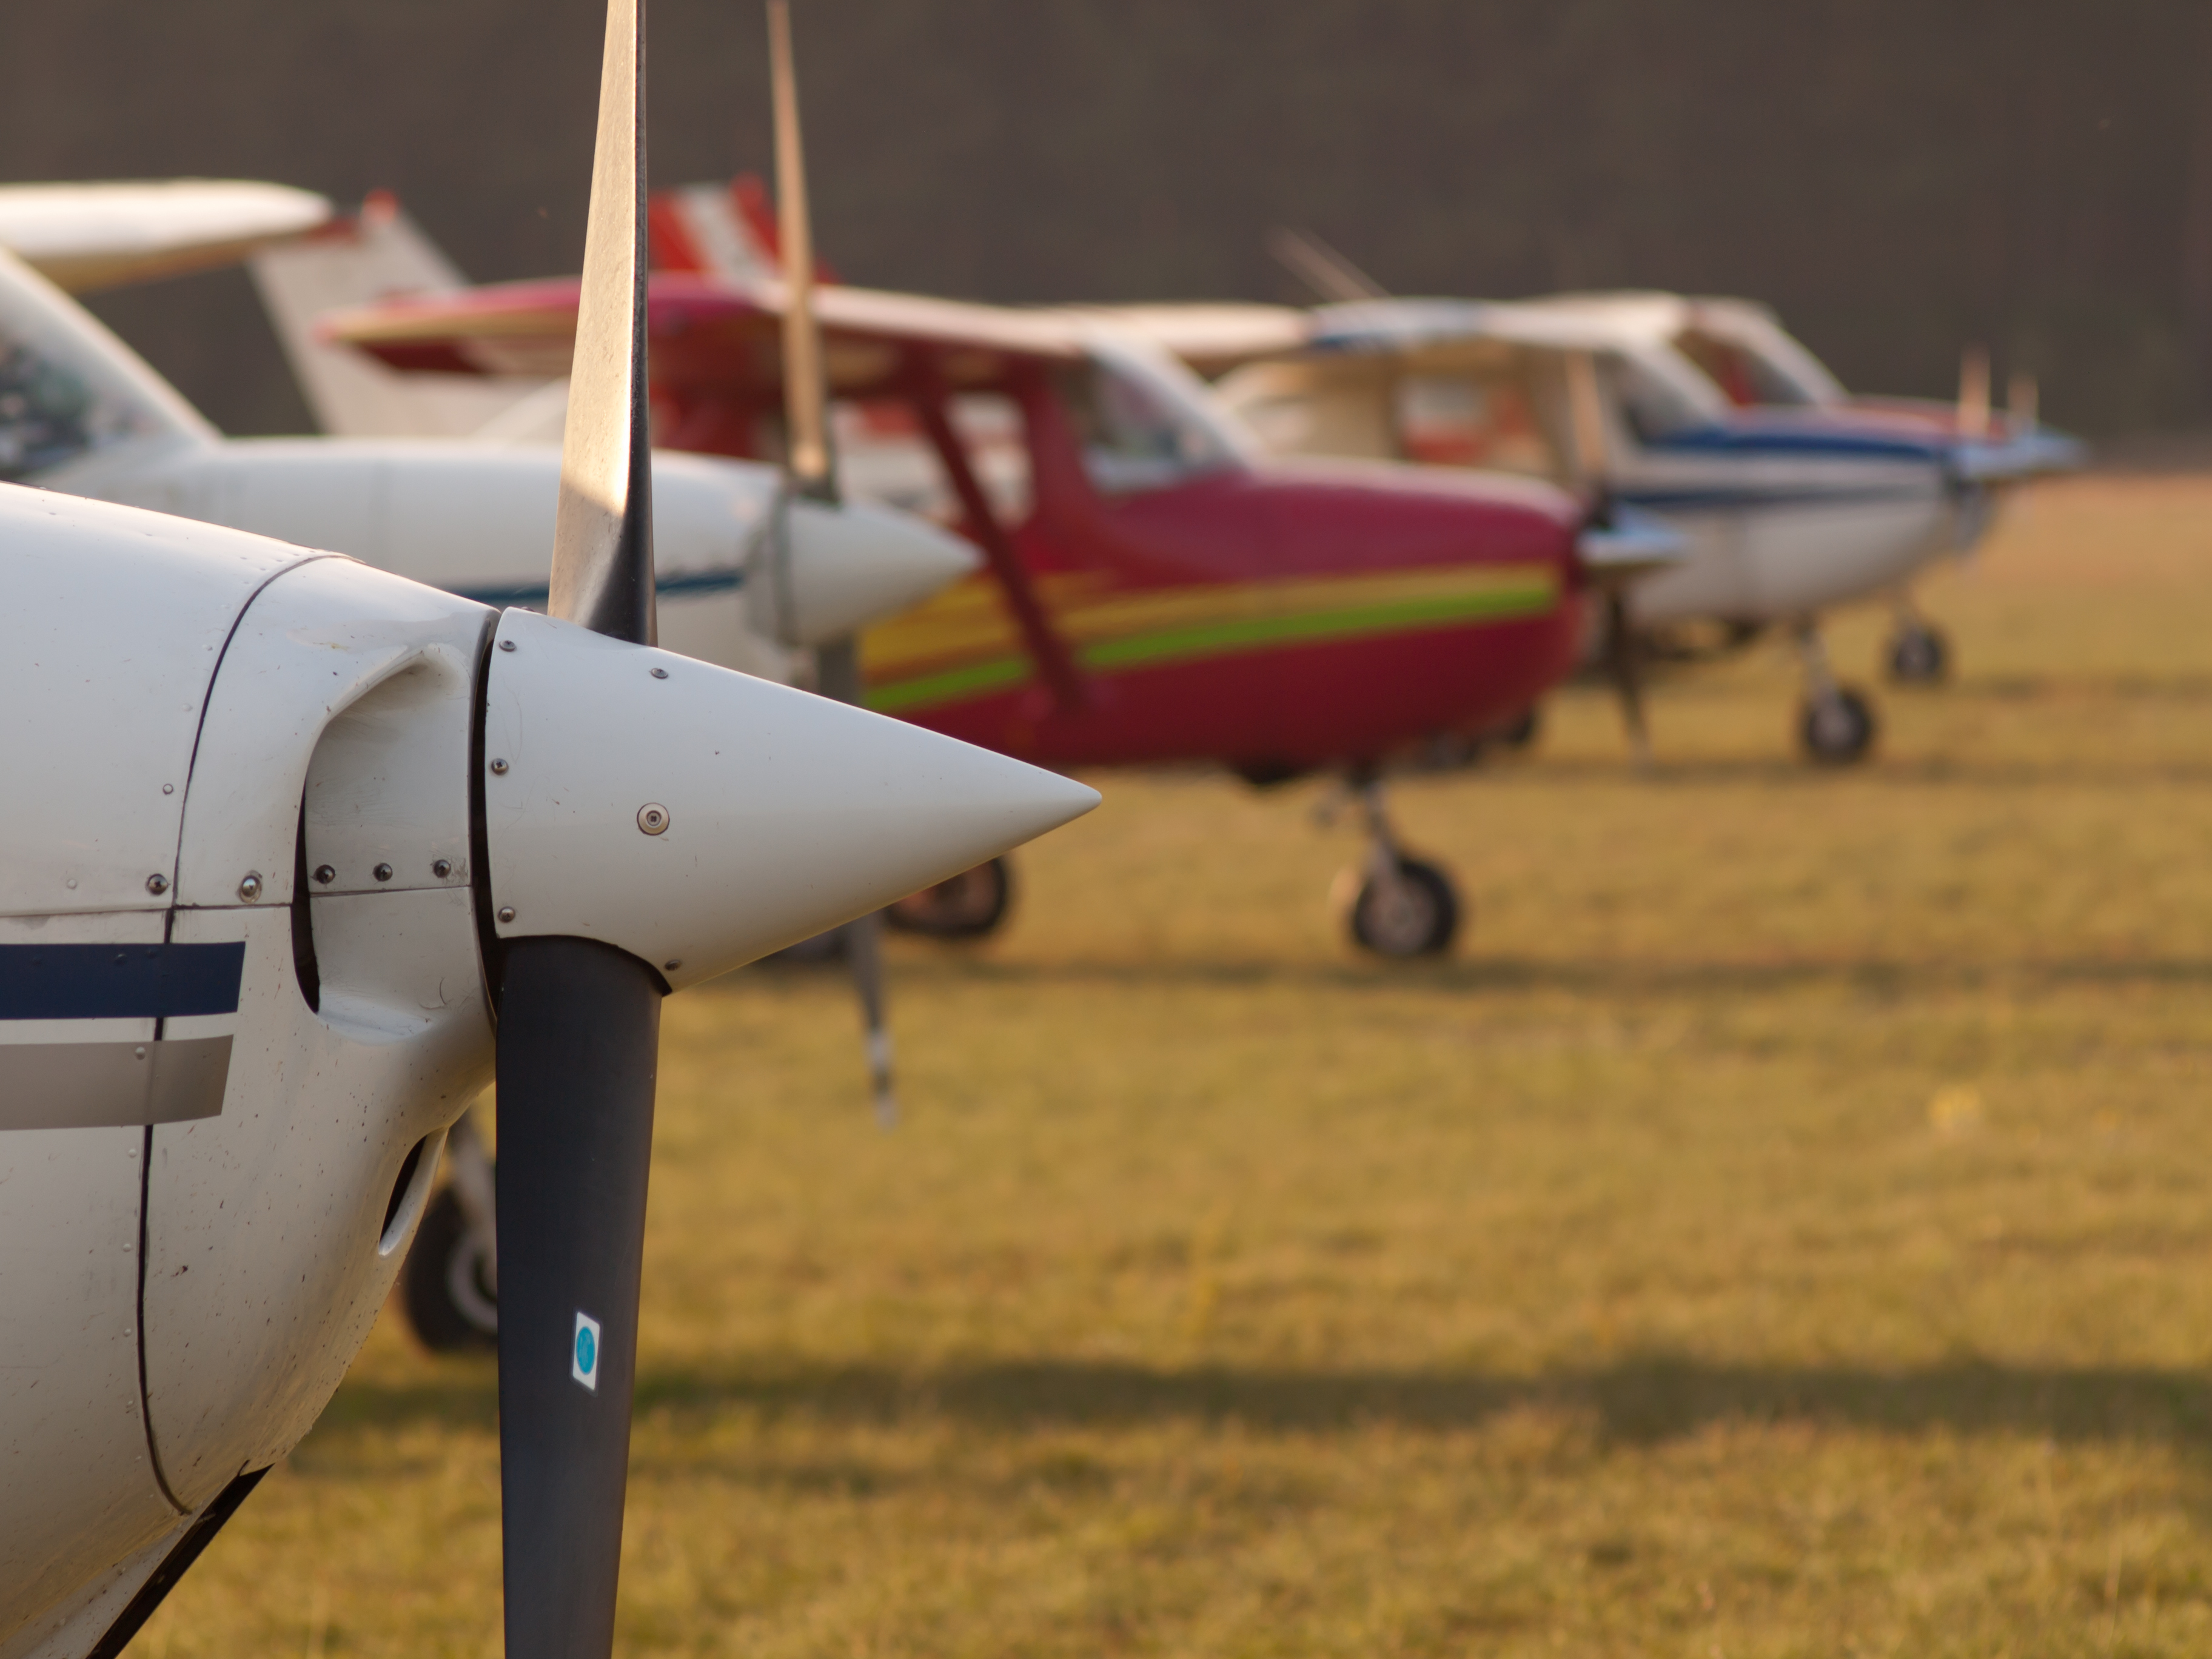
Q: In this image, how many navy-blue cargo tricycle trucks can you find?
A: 0